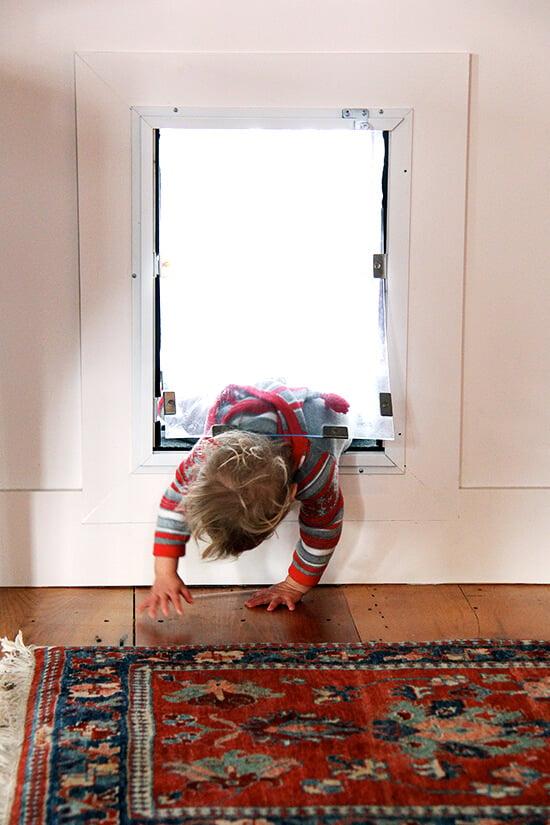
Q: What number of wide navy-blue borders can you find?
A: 1